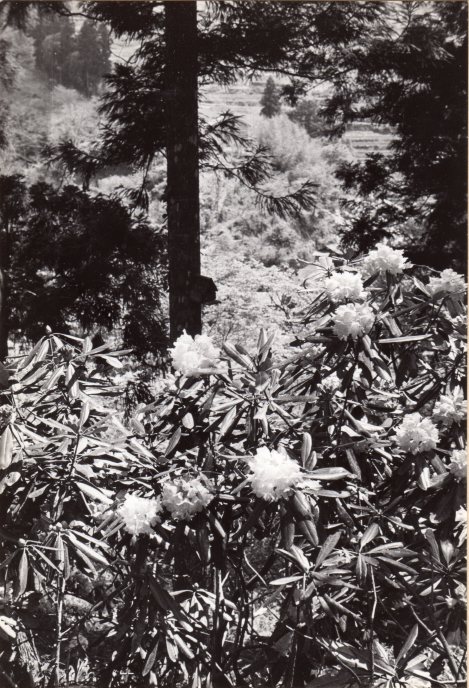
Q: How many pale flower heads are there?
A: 11